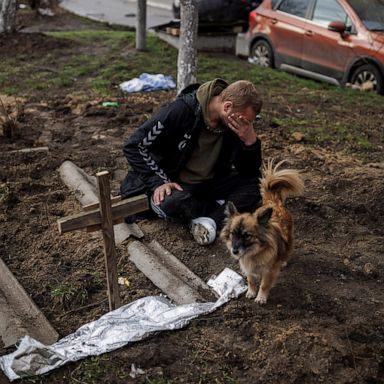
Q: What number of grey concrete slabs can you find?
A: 3